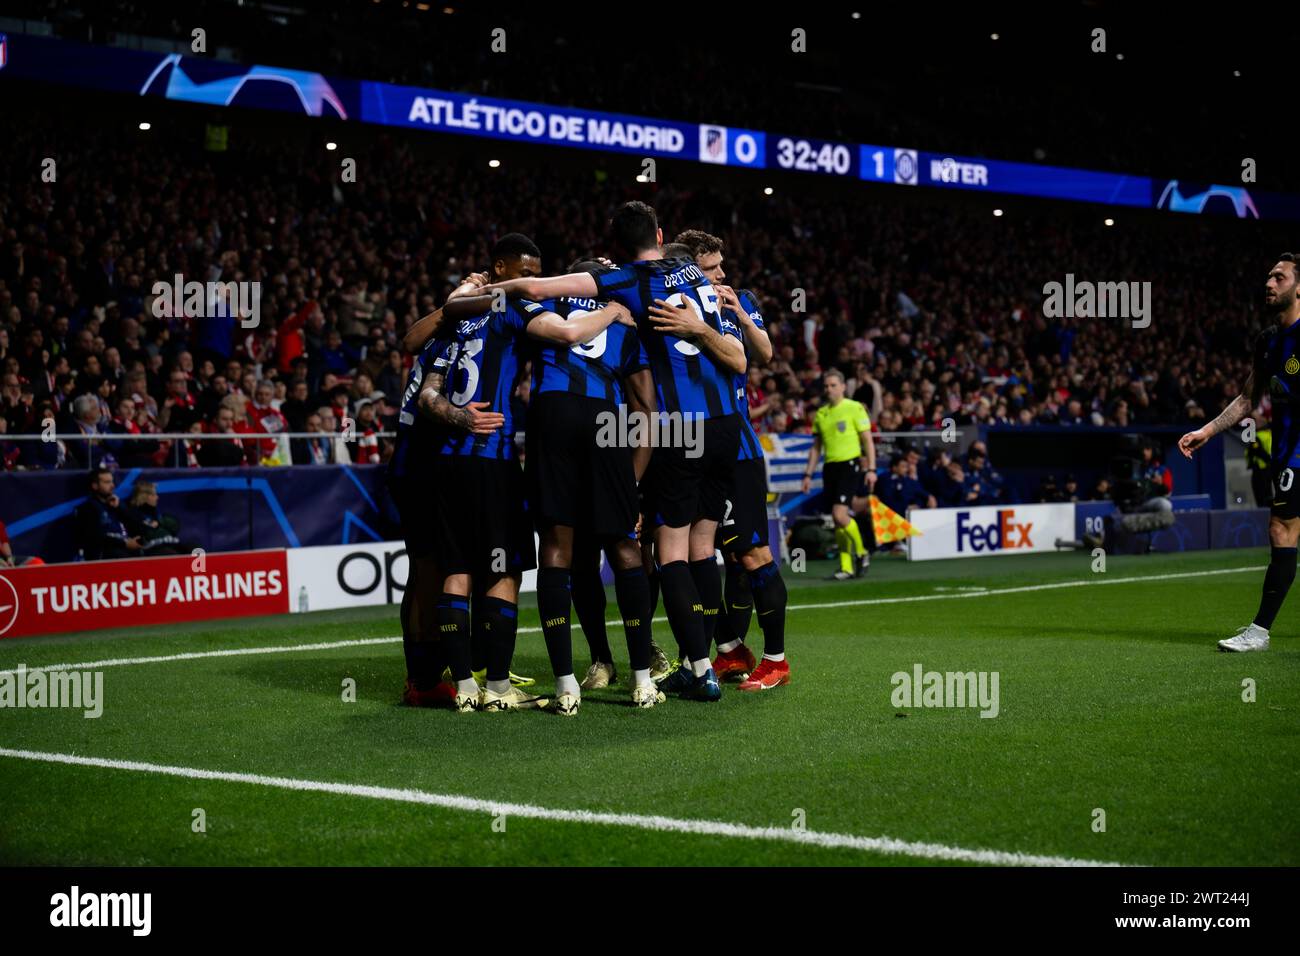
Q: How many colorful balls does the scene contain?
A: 0